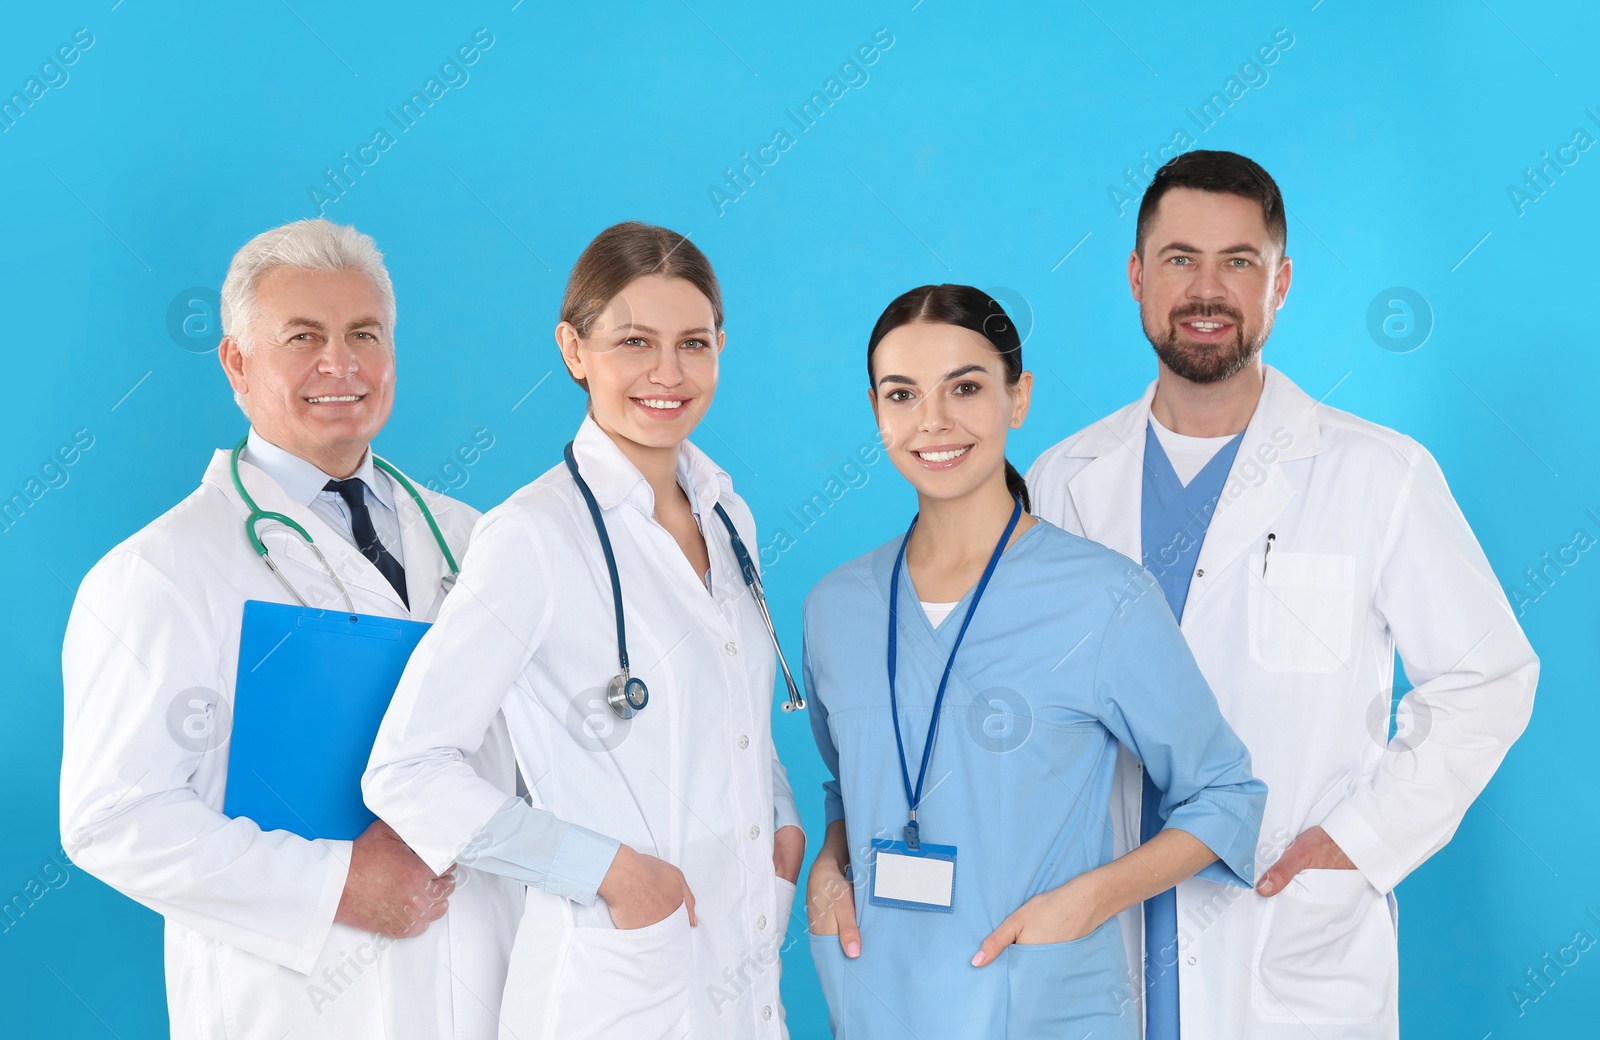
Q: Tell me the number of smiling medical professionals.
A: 4